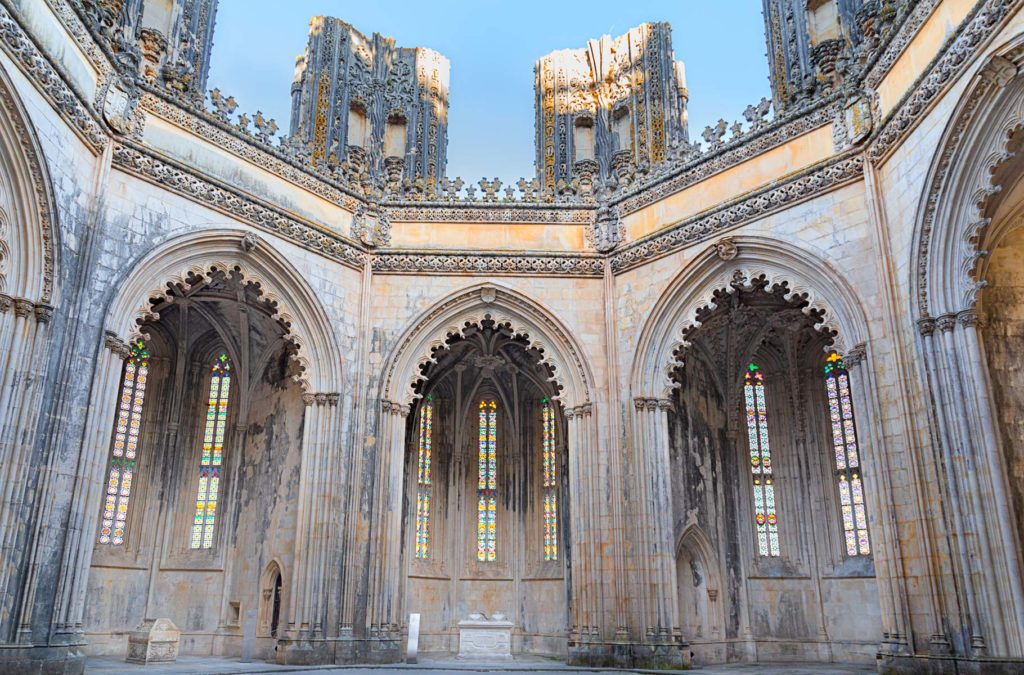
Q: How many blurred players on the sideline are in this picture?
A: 0